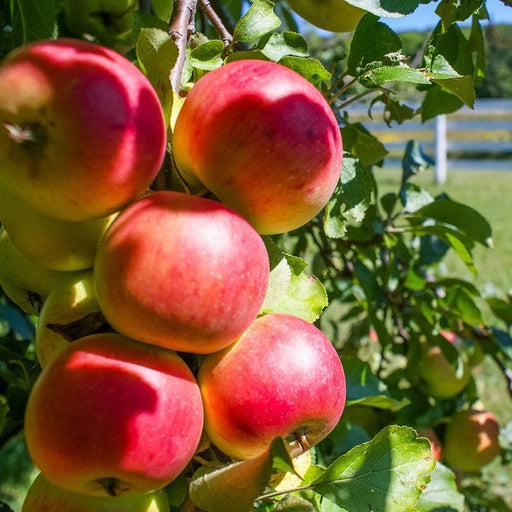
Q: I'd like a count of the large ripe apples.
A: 5